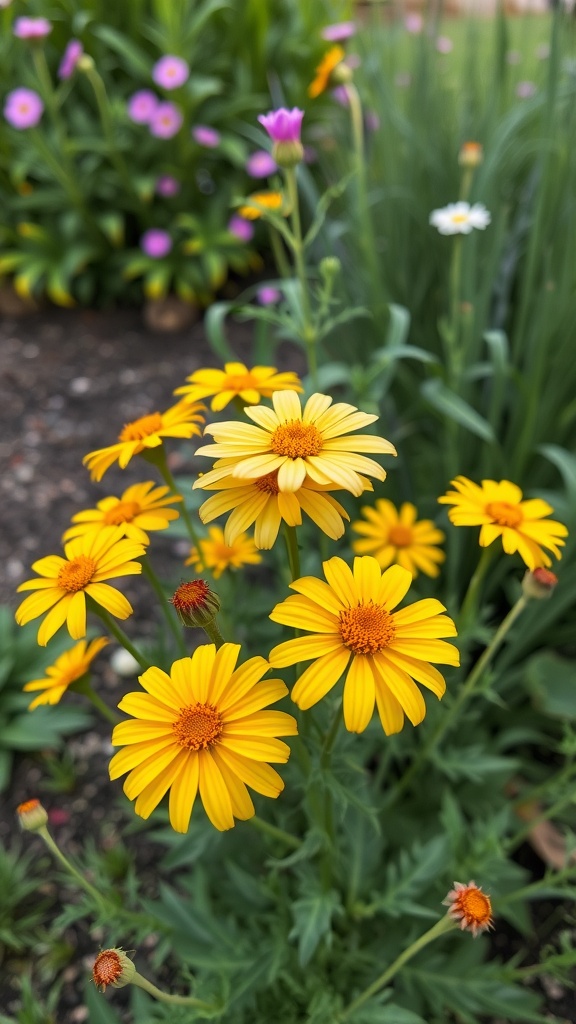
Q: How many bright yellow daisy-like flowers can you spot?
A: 12